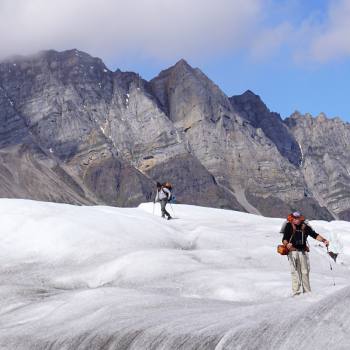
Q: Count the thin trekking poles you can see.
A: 3